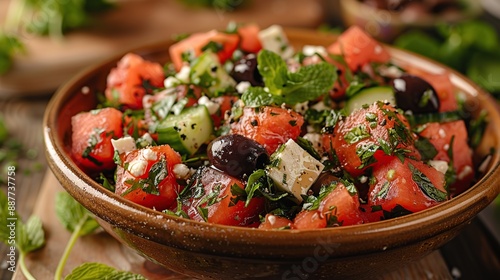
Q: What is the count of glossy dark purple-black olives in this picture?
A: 3